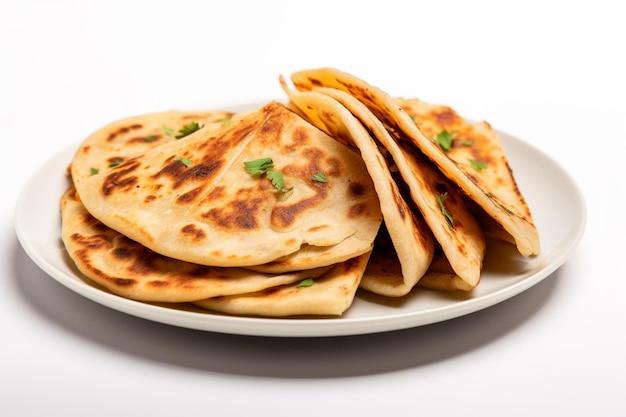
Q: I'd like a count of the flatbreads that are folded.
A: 3